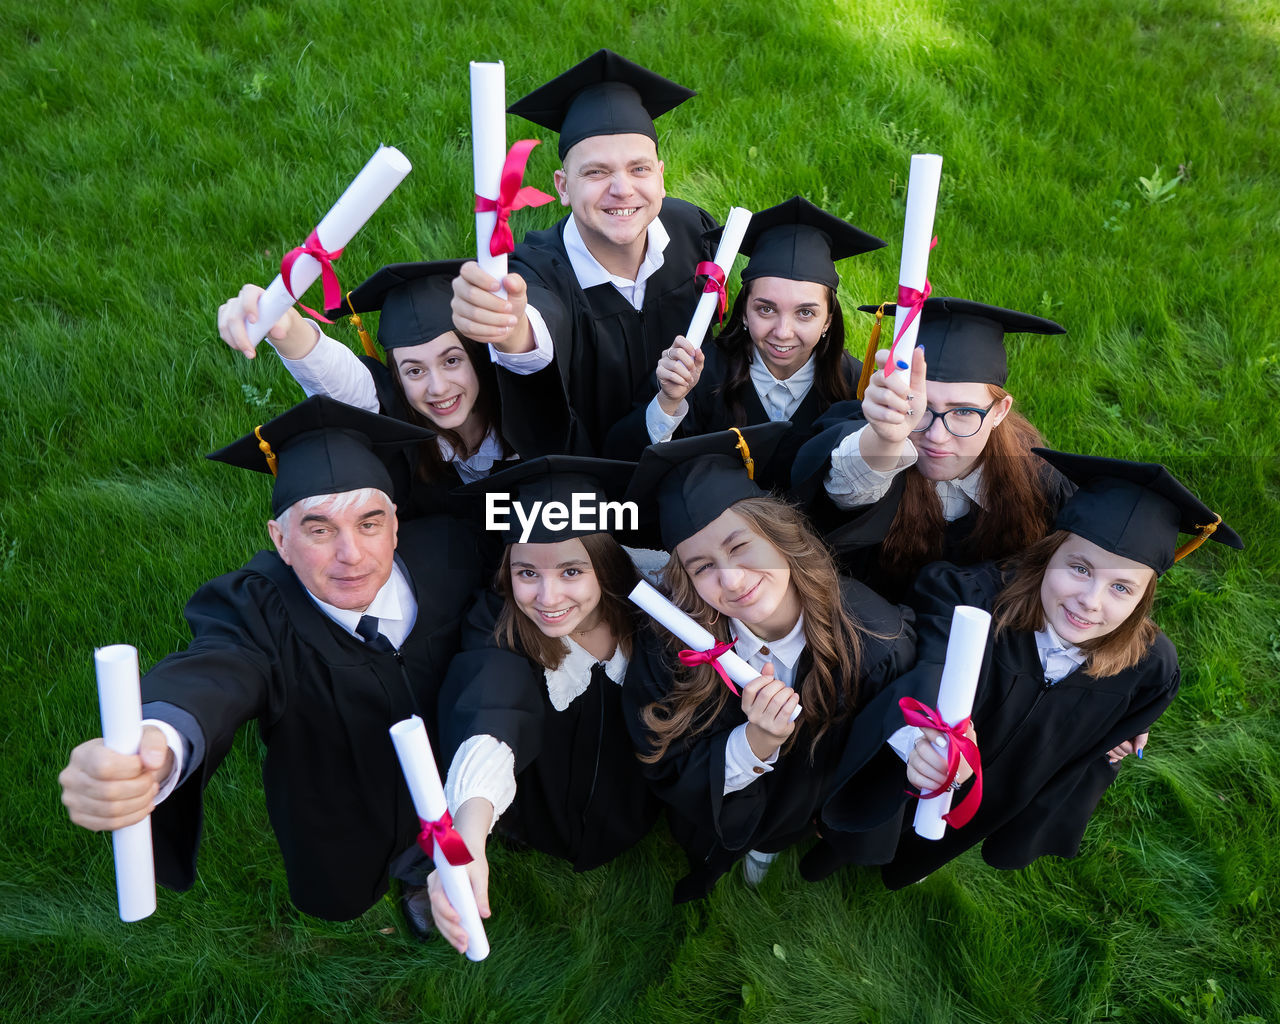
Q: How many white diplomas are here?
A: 8